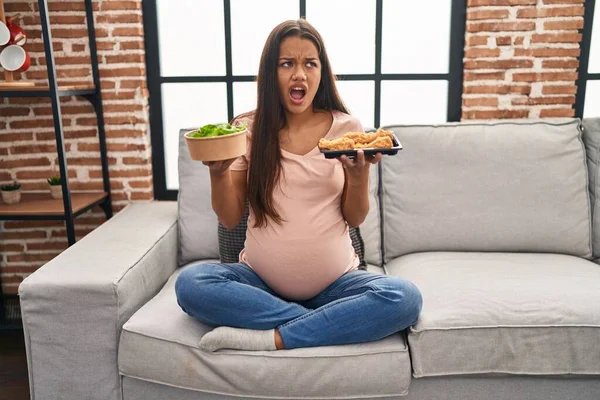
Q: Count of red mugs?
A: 3